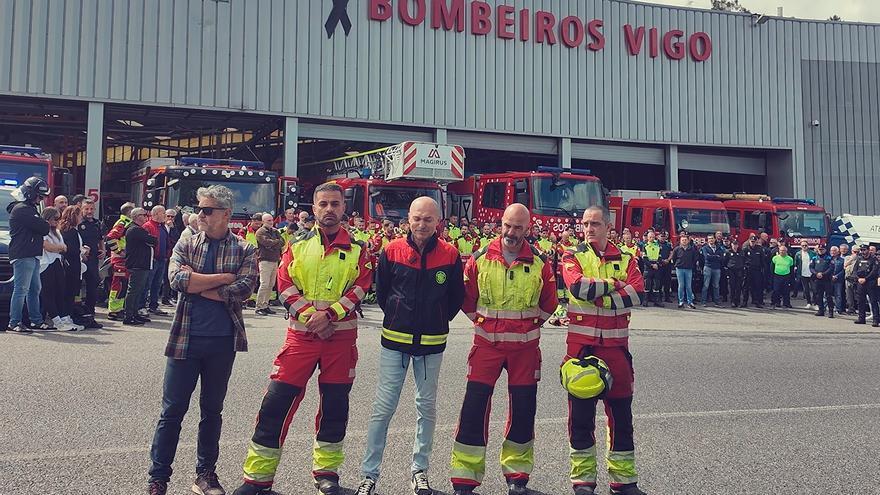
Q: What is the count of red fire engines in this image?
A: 6